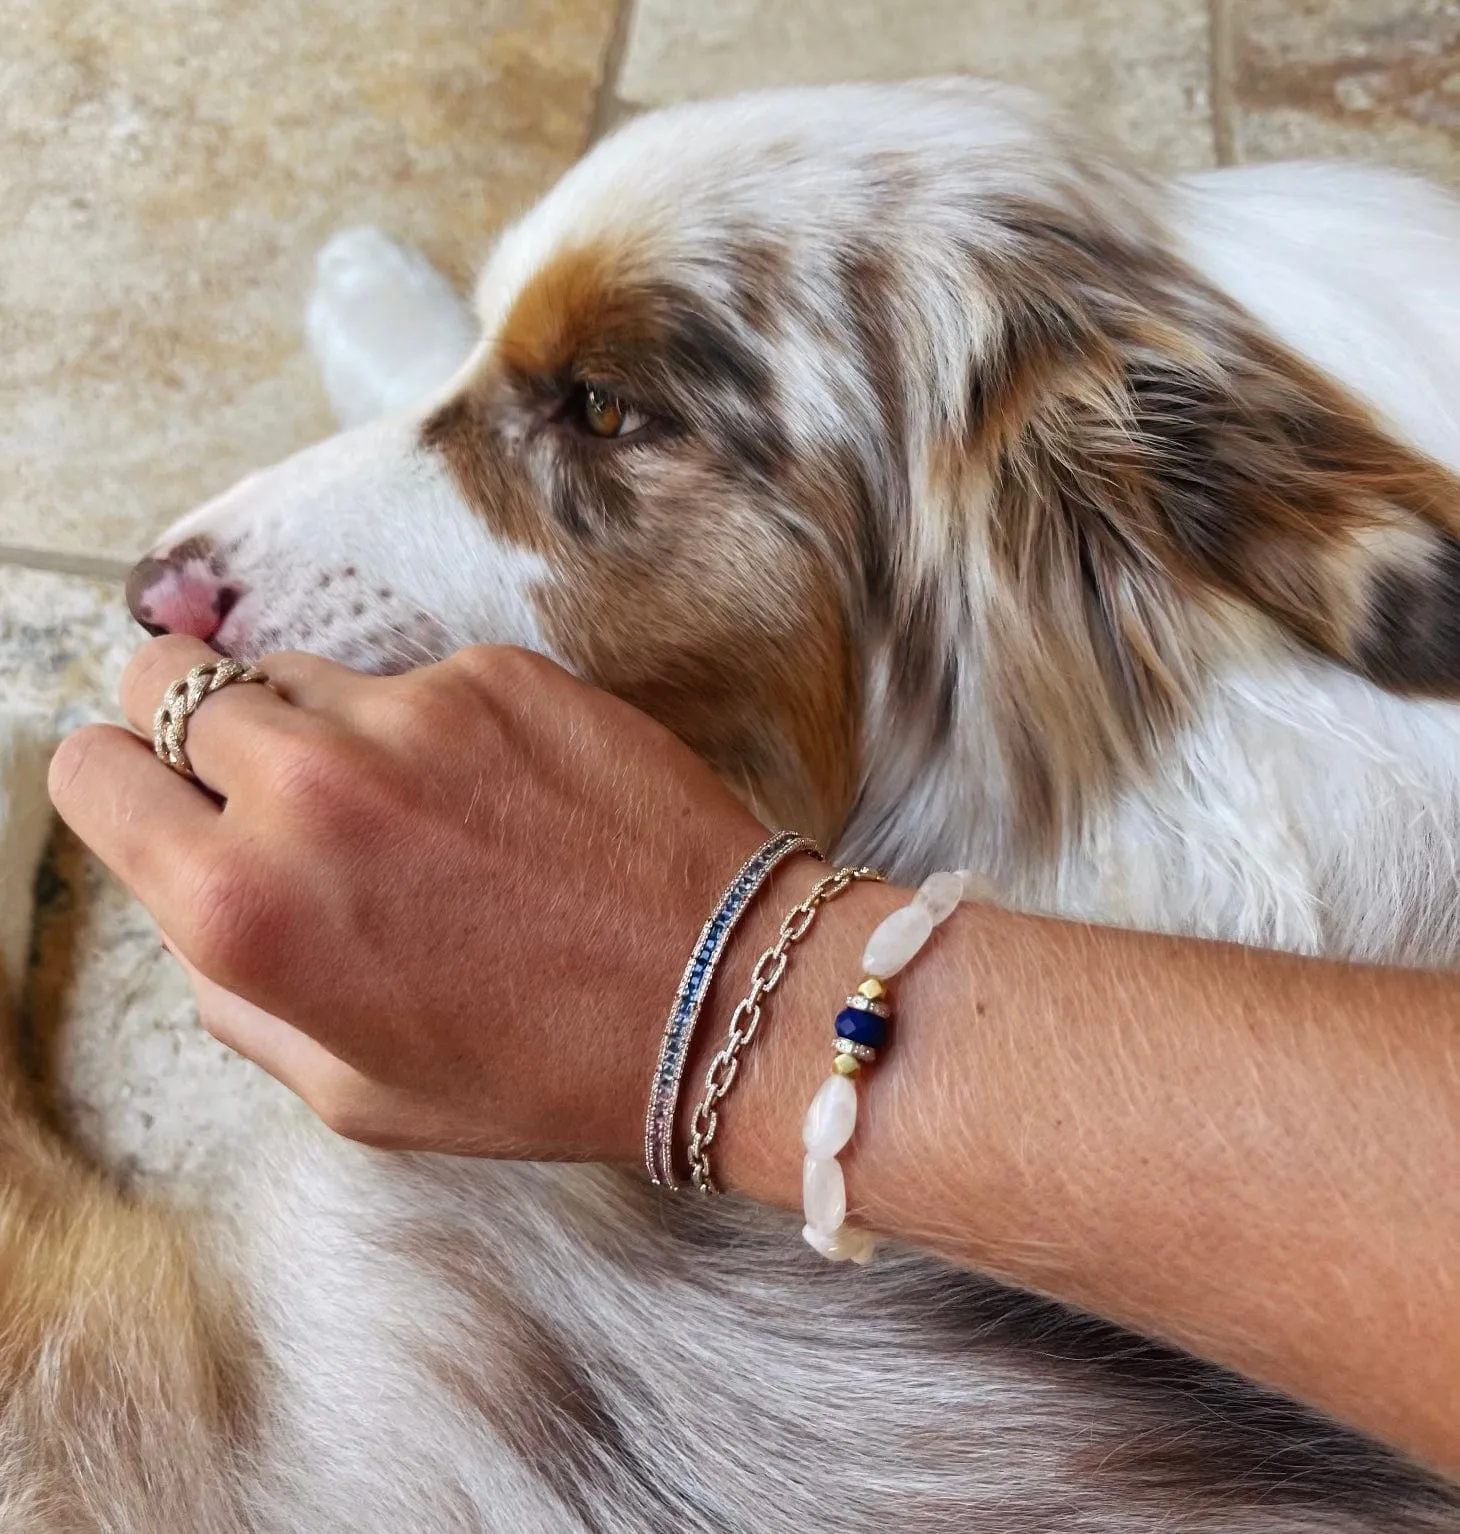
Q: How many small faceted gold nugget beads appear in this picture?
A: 2